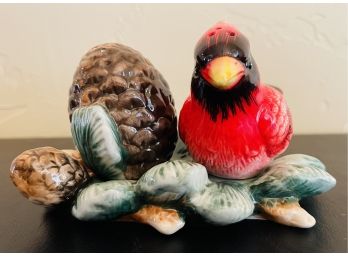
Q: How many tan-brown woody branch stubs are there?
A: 2